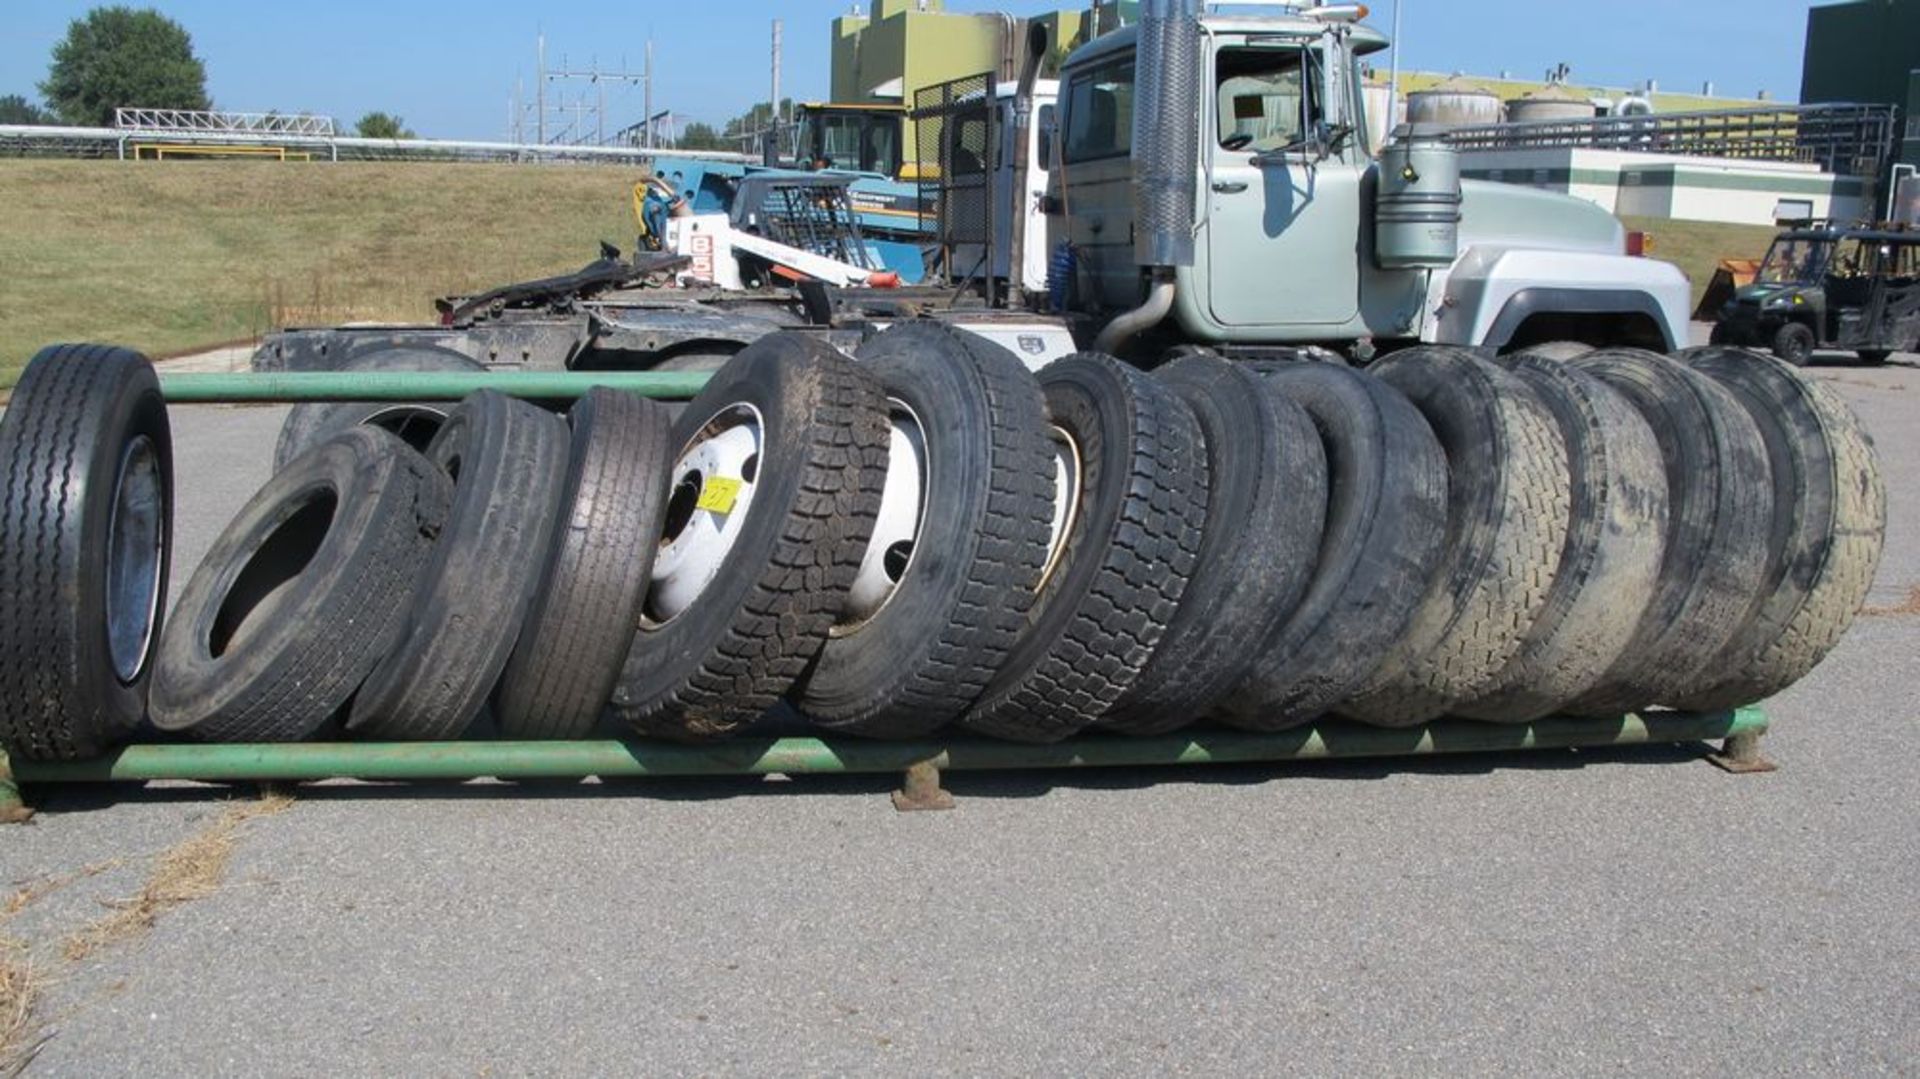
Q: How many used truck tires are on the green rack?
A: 13